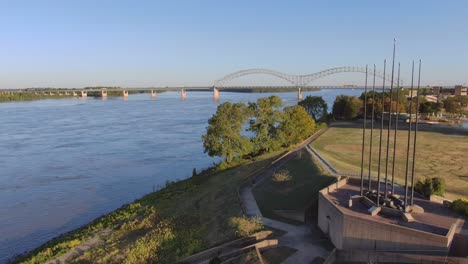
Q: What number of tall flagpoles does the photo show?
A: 7